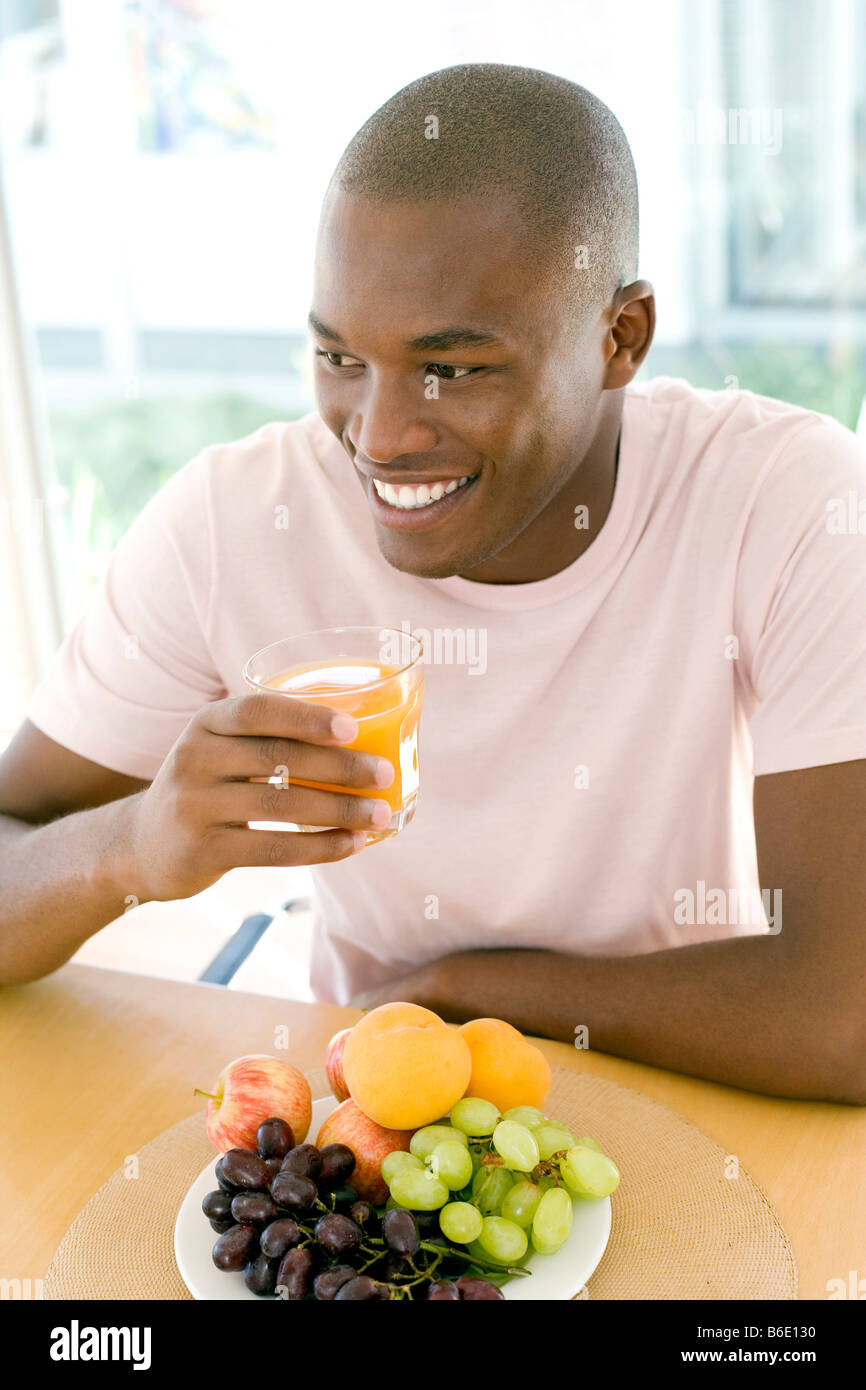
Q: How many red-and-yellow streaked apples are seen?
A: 3